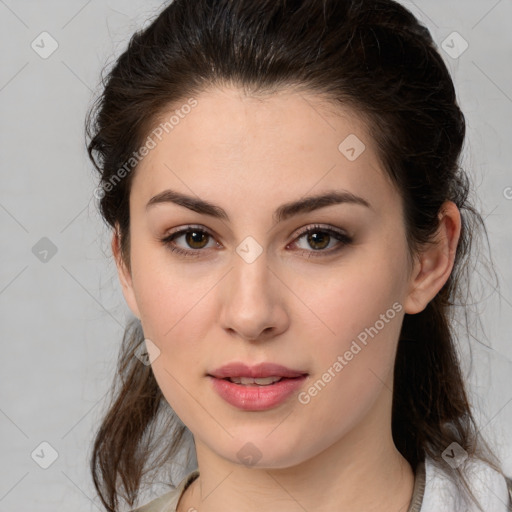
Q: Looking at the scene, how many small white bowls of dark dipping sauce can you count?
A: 0